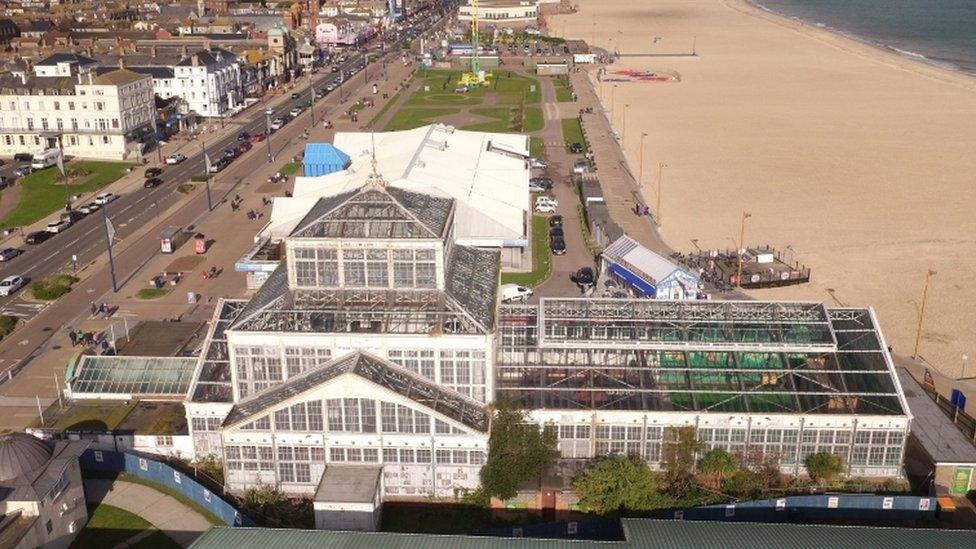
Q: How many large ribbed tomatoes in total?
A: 0